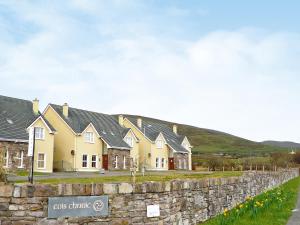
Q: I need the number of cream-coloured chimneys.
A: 5